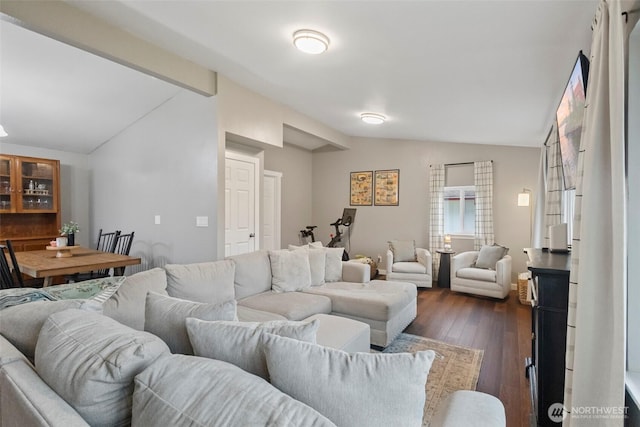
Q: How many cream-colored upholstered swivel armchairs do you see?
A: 2